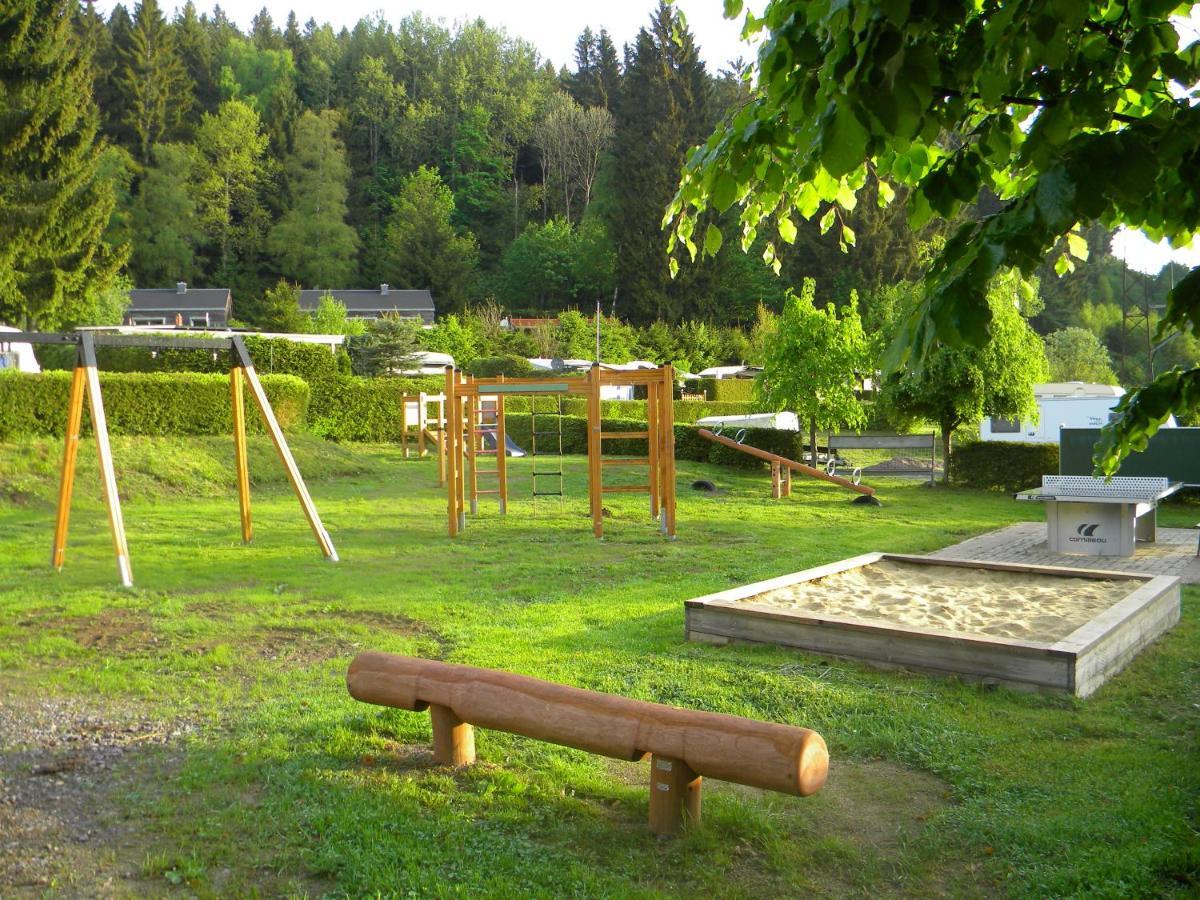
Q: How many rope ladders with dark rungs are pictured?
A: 1